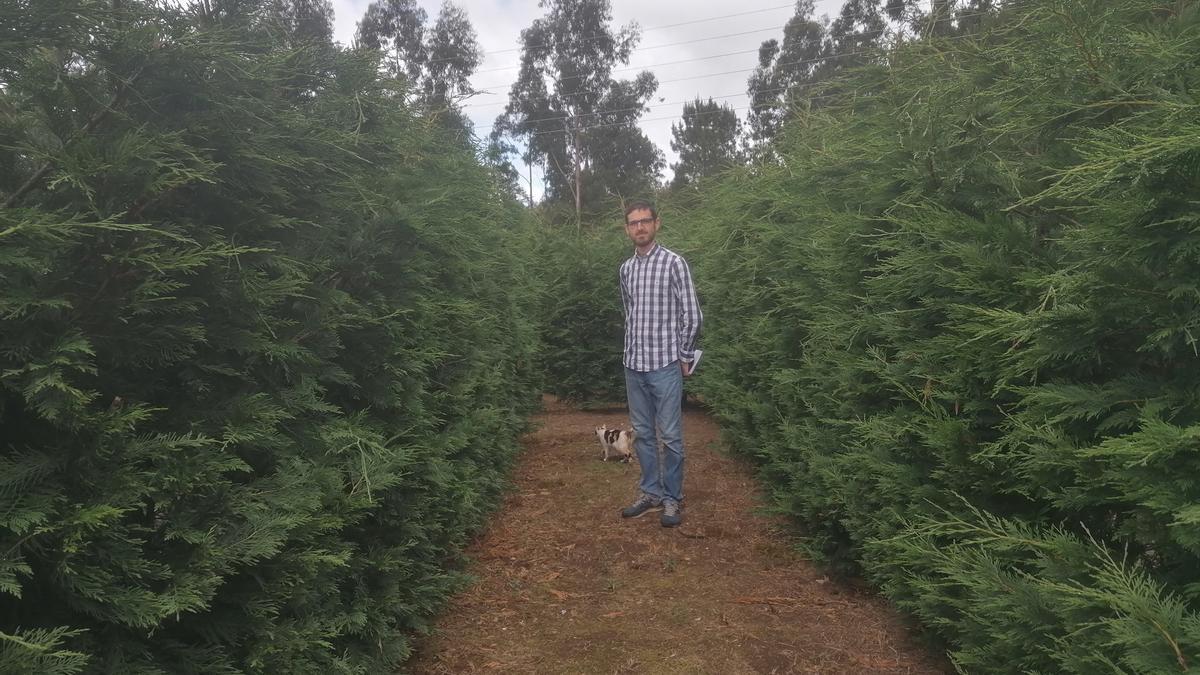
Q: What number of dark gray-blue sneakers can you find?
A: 2